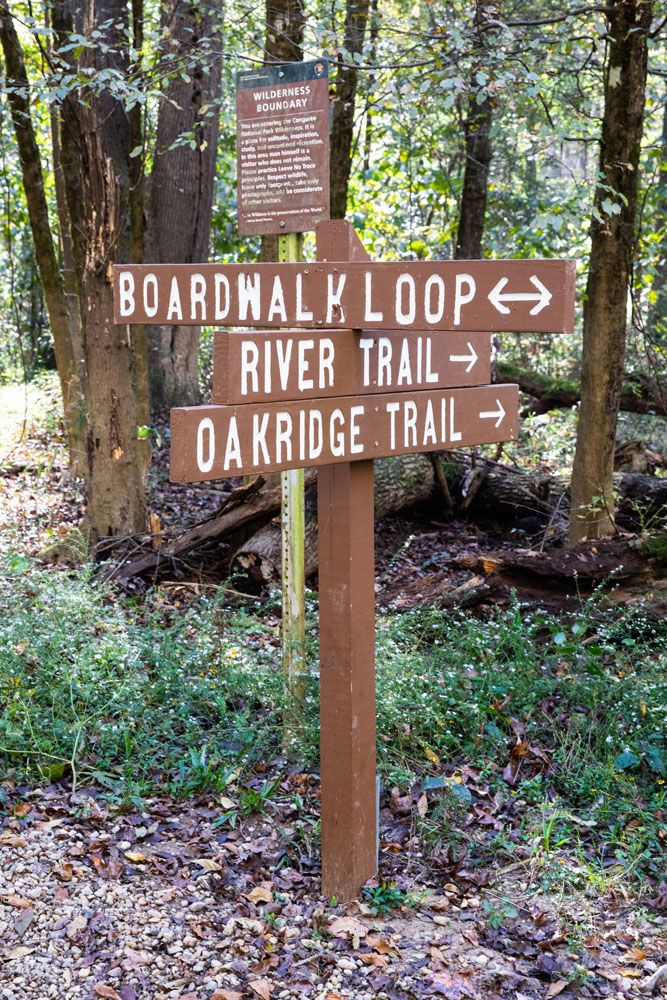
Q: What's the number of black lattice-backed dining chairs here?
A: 0